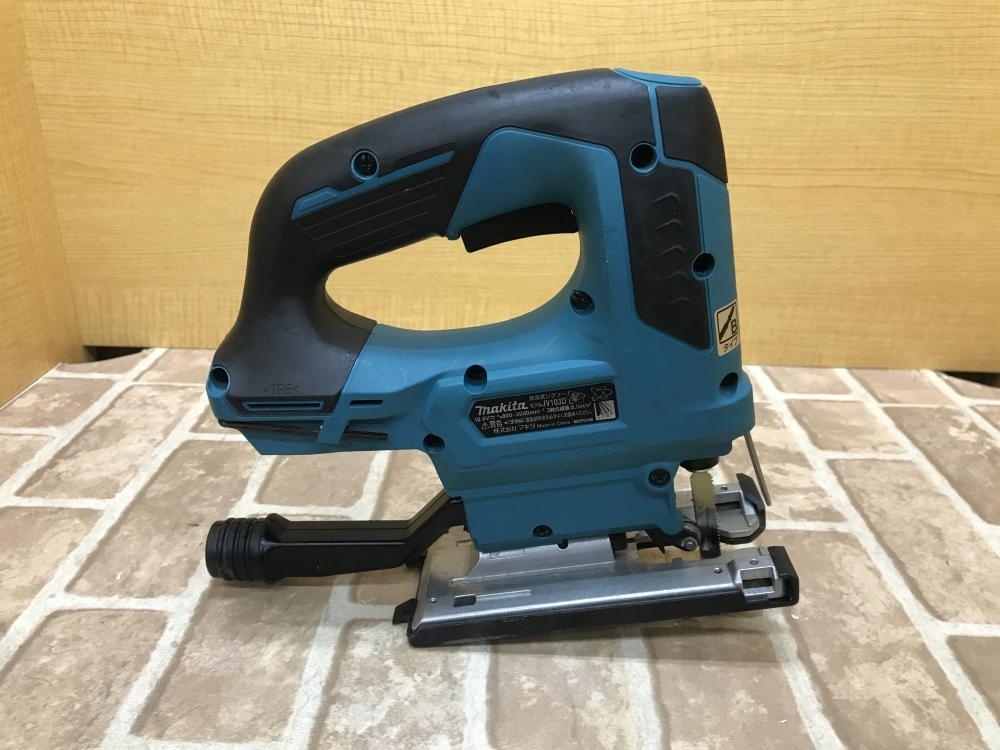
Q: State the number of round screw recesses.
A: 10